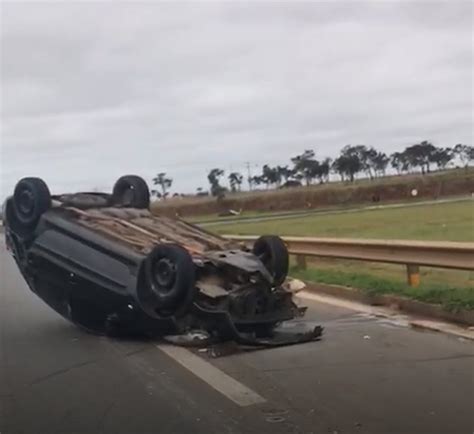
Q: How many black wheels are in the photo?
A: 4